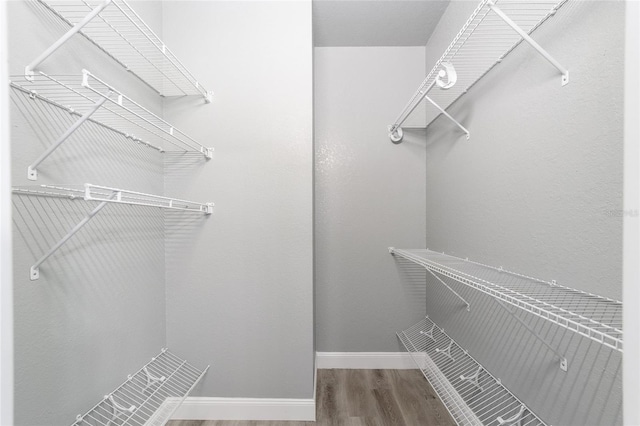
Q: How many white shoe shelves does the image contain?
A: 2